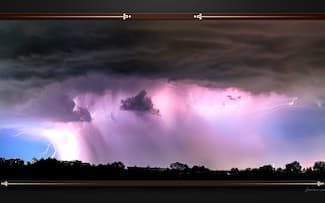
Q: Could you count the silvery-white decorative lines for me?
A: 4